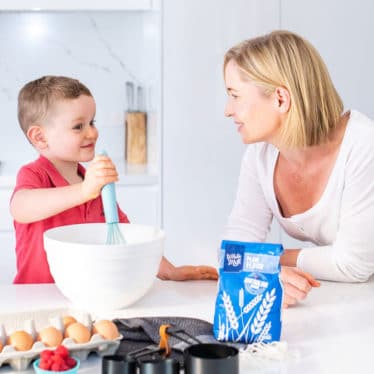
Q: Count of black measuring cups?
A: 3